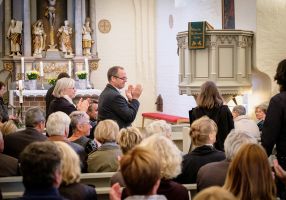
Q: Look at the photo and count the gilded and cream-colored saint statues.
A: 4